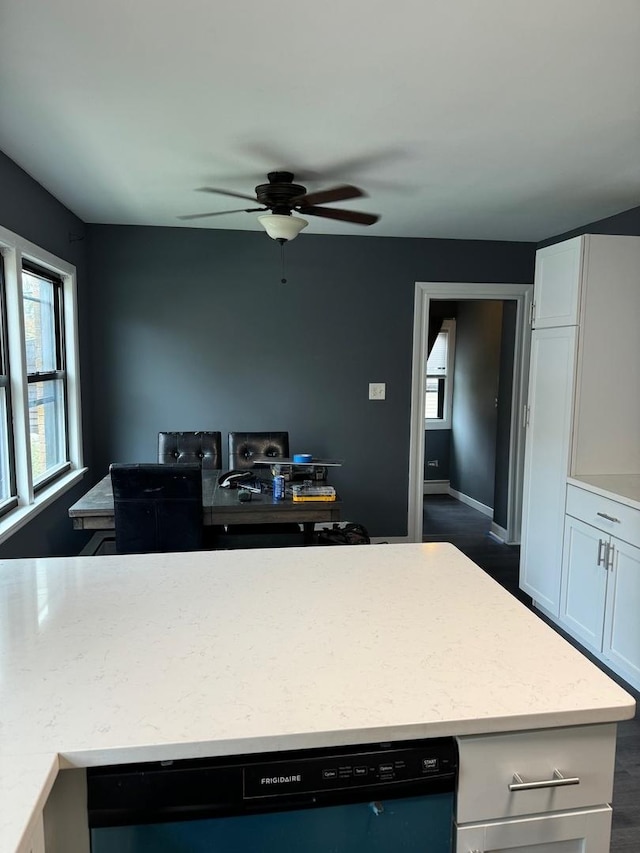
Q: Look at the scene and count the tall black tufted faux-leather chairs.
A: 3